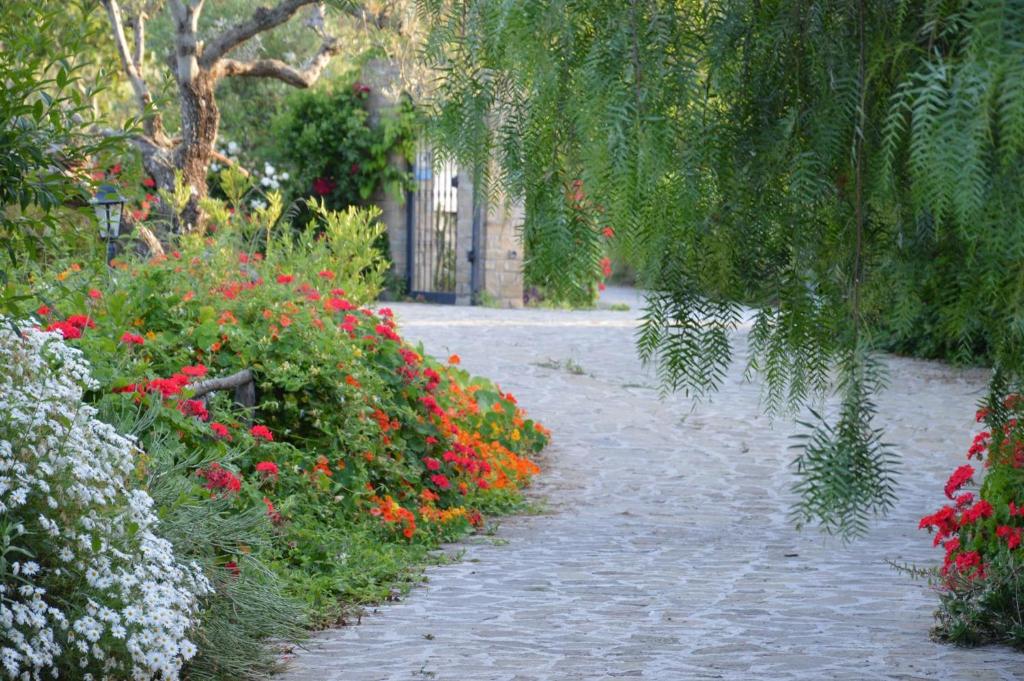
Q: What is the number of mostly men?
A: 0